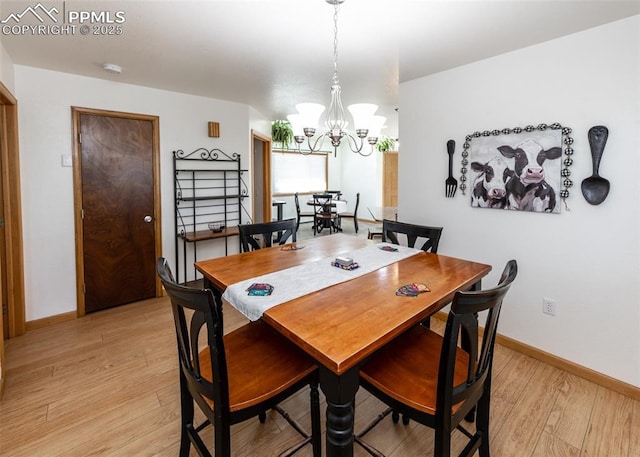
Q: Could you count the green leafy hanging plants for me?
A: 2